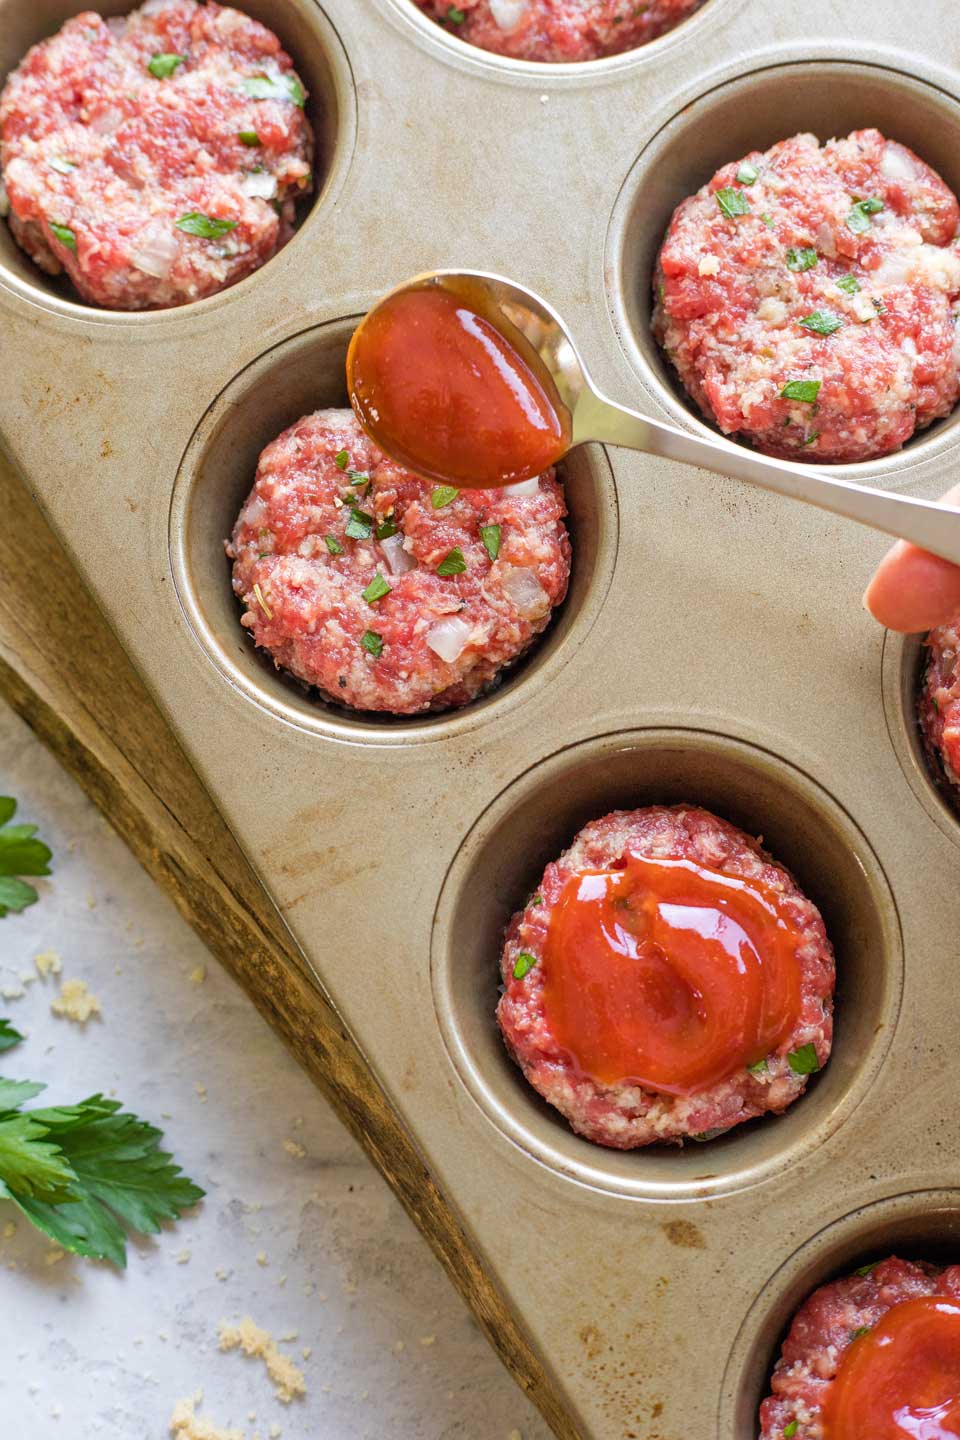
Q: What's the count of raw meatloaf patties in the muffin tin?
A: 7